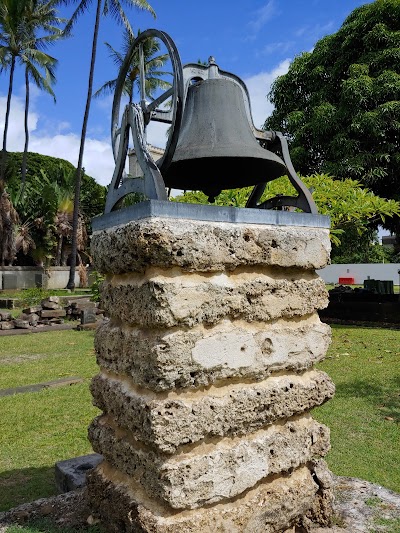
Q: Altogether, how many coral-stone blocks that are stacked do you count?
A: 6